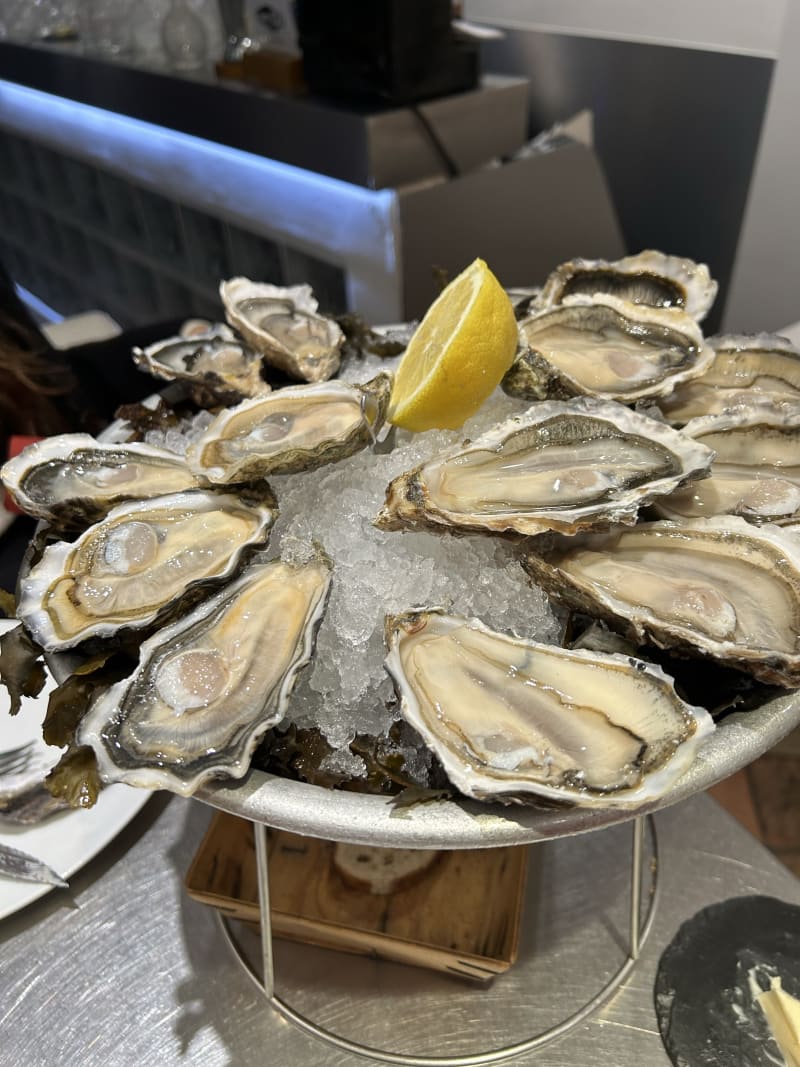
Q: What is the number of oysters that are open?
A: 13